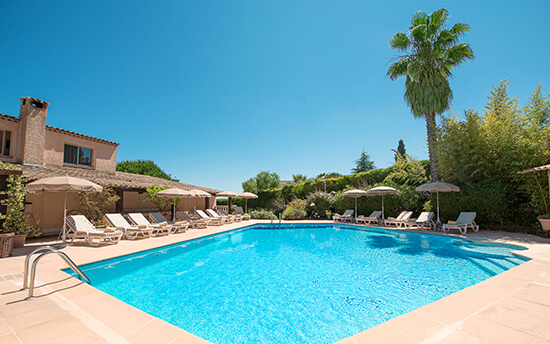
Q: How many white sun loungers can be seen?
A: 14